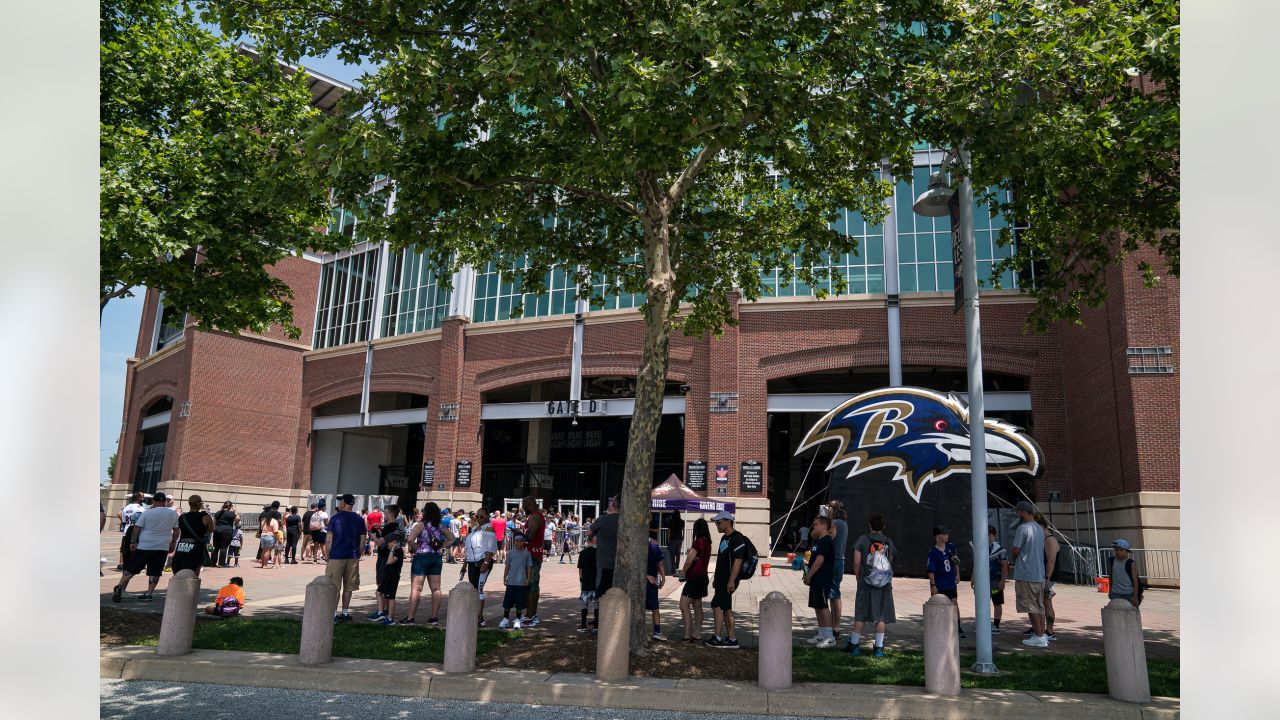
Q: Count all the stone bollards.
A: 7